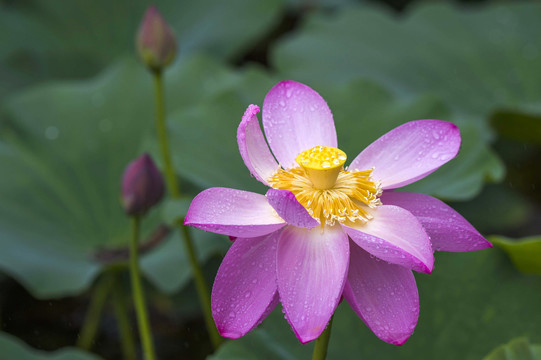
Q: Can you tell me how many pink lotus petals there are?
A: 10